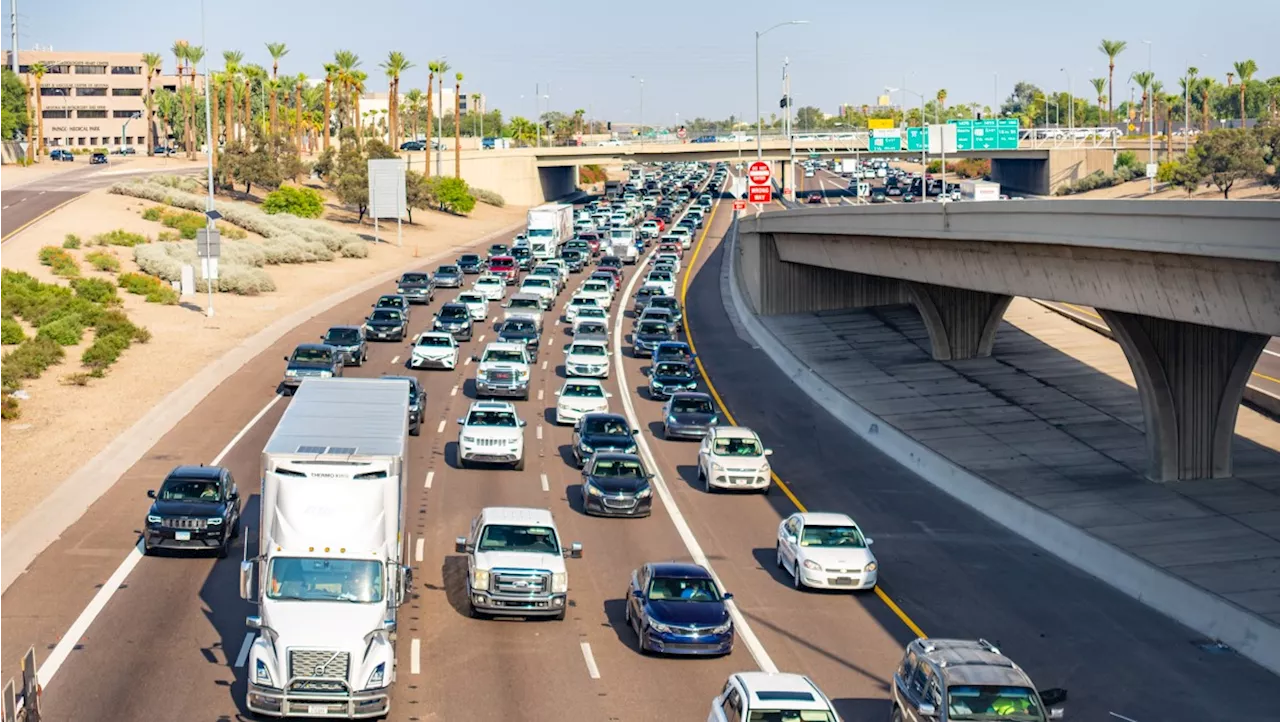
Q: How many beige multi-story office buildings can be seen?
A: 1